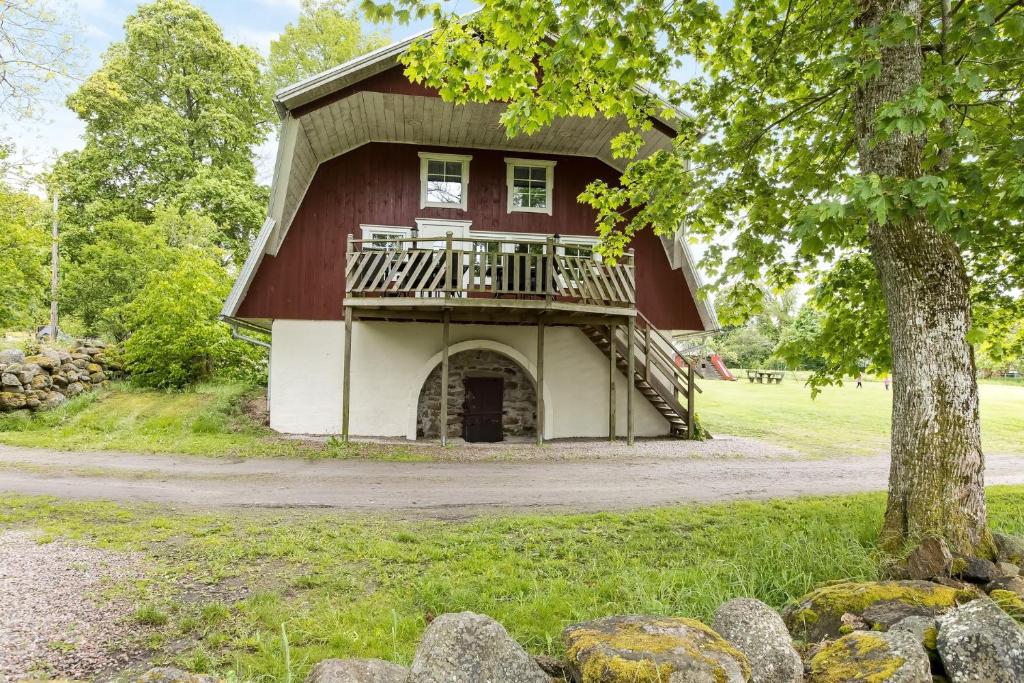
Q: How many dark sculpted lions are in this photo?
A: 0